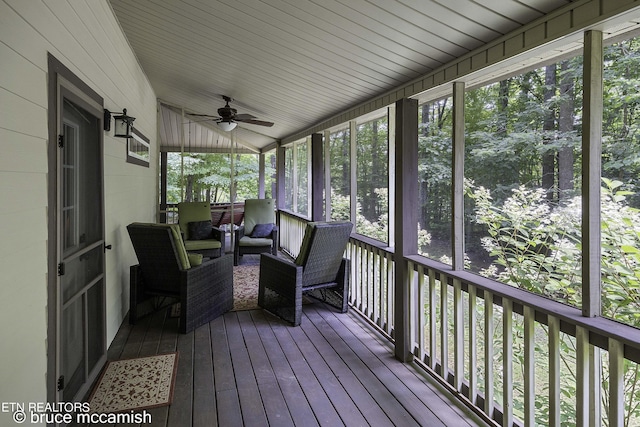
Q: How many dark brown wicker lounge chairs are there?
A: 4